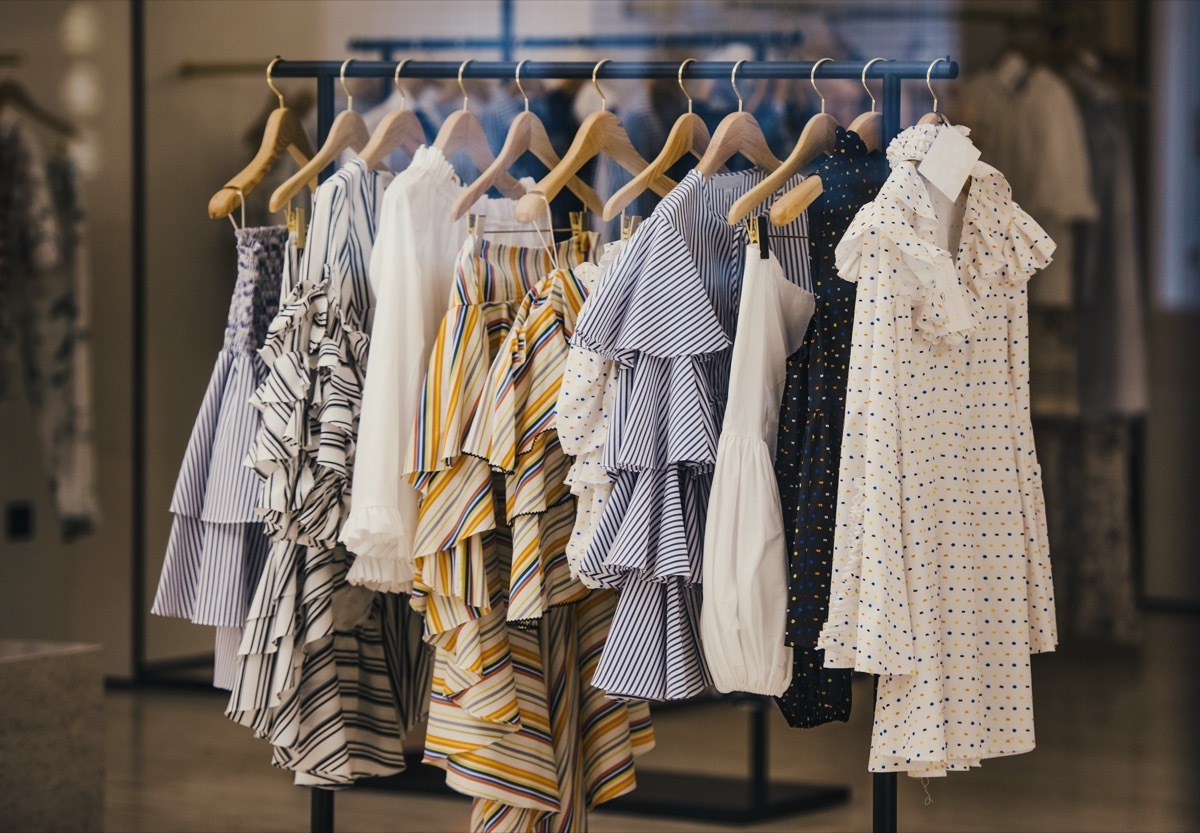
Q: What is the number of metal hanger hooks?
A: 11